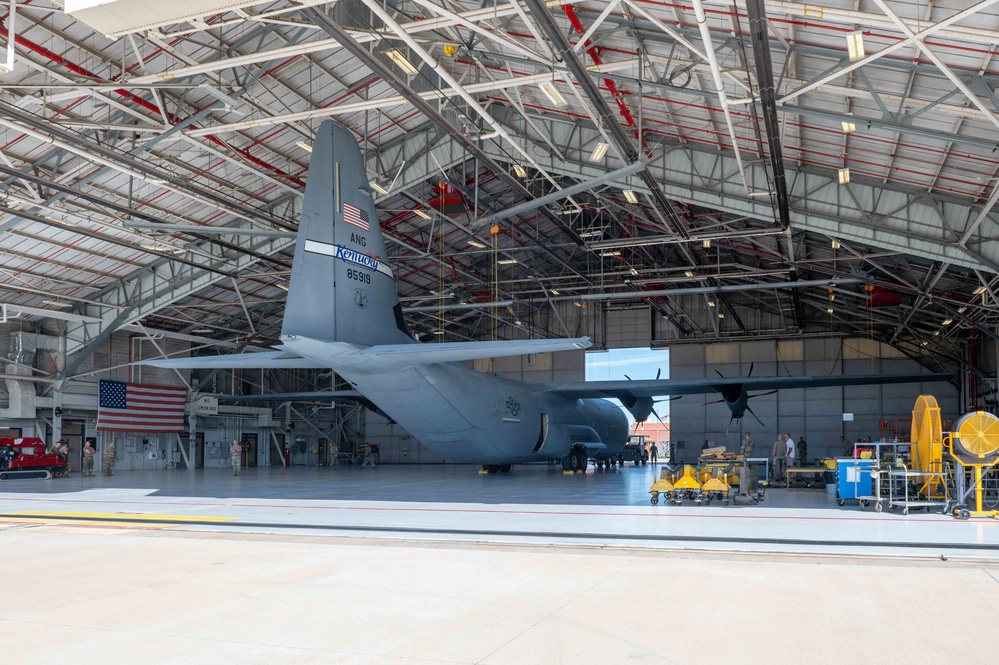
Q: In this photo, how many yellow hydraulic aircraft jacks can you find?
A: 3